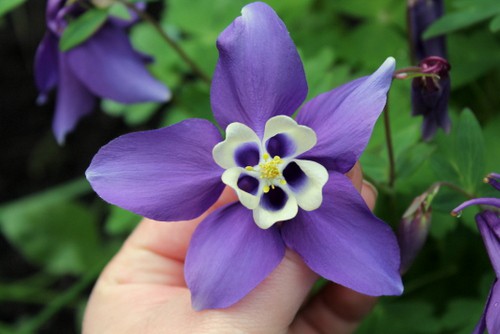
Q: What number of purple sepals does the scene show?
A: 5